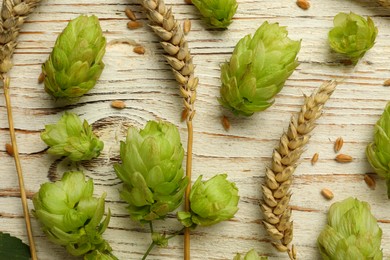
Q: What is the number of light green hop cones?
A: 11